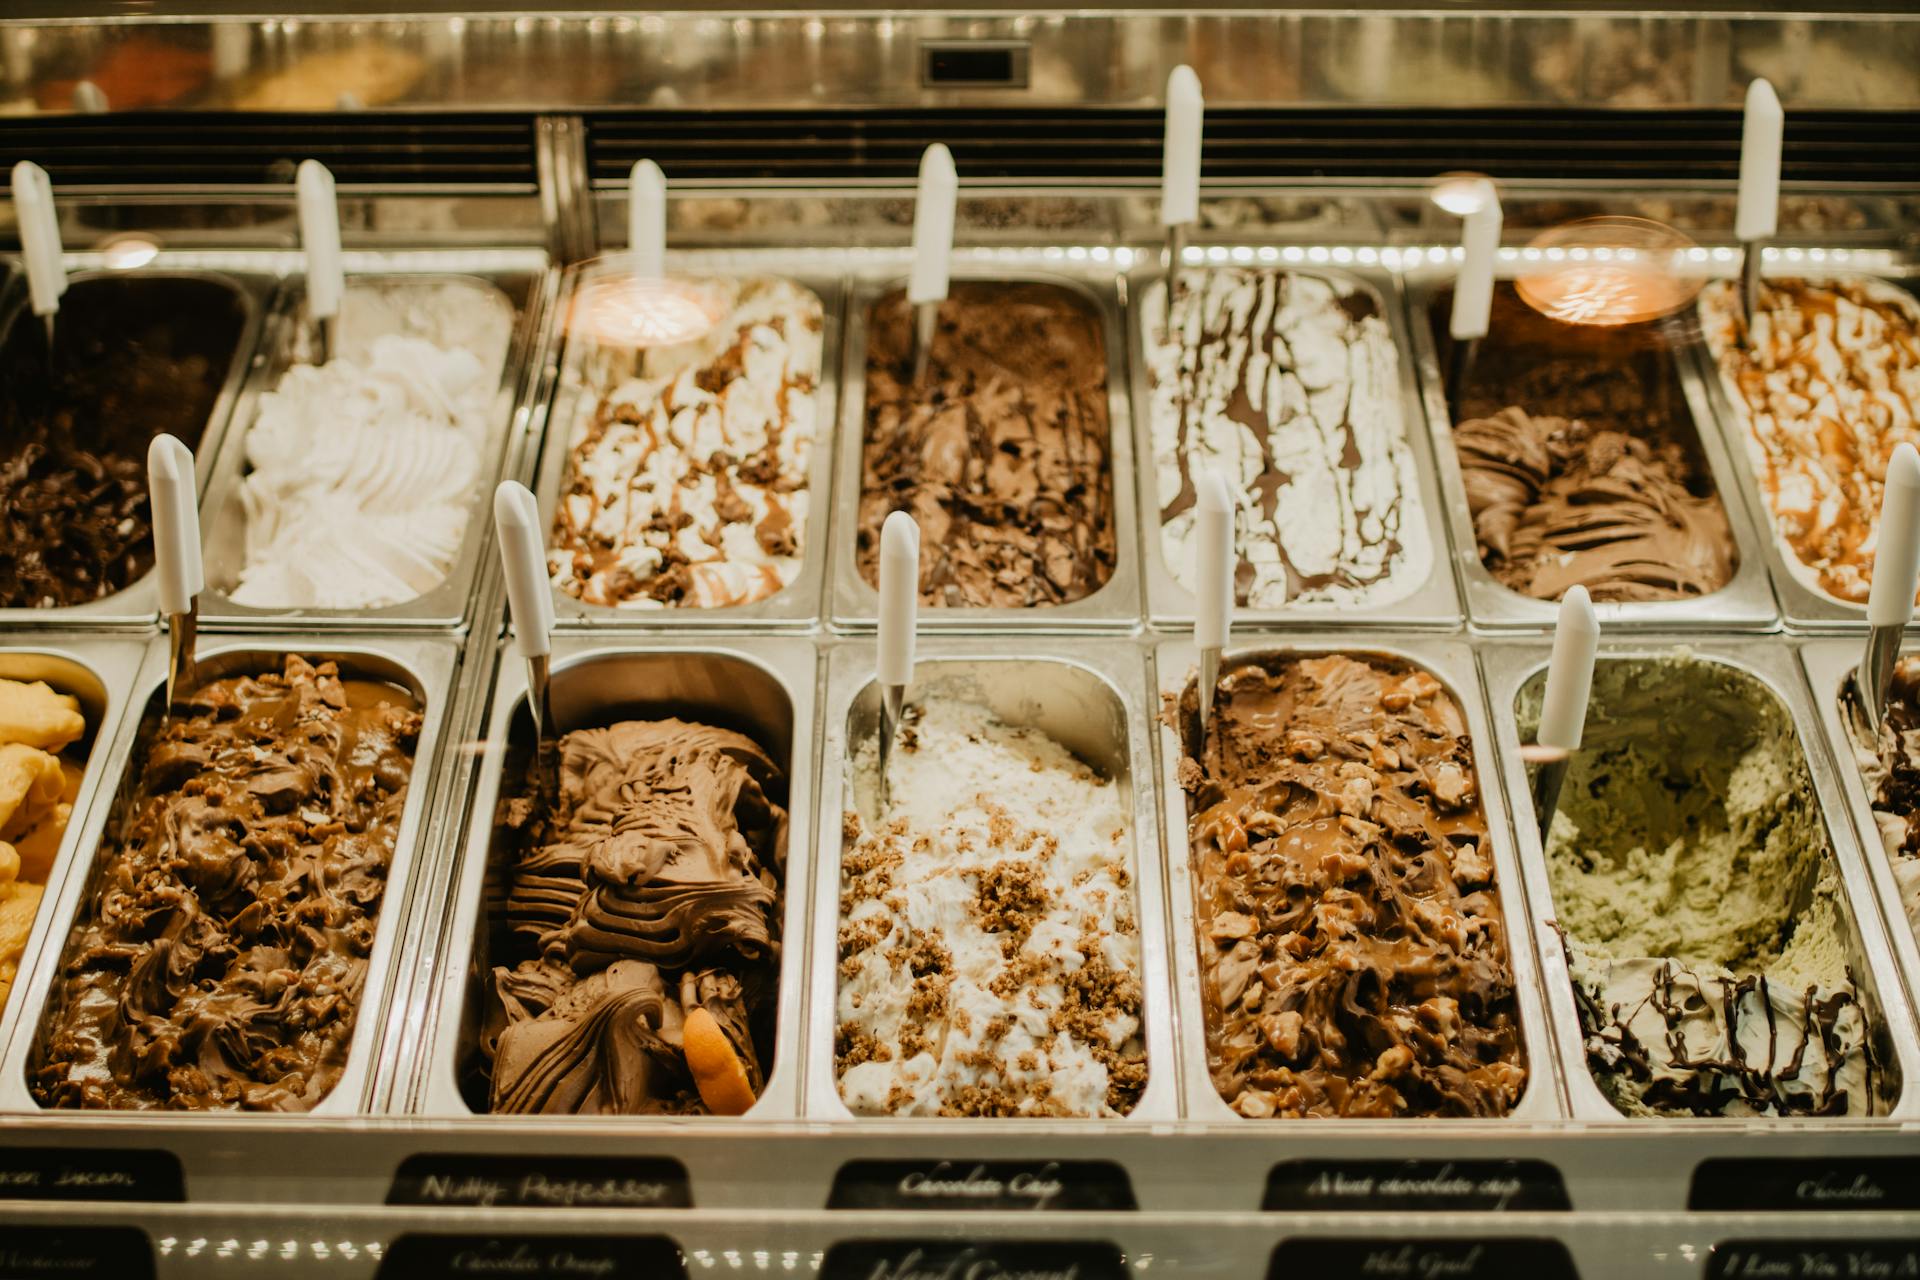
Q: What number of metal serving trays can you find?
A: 14